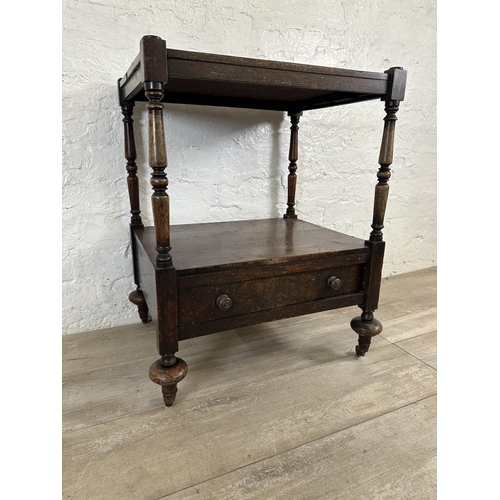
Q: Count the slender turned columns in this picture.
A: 4